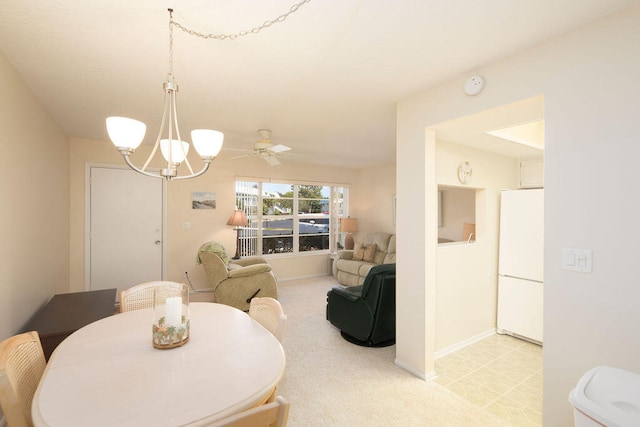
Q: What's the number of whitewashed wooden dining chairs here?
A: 4